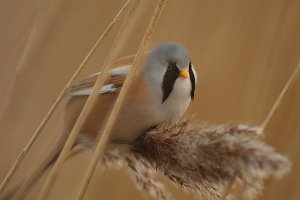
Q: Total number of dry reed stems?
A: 4